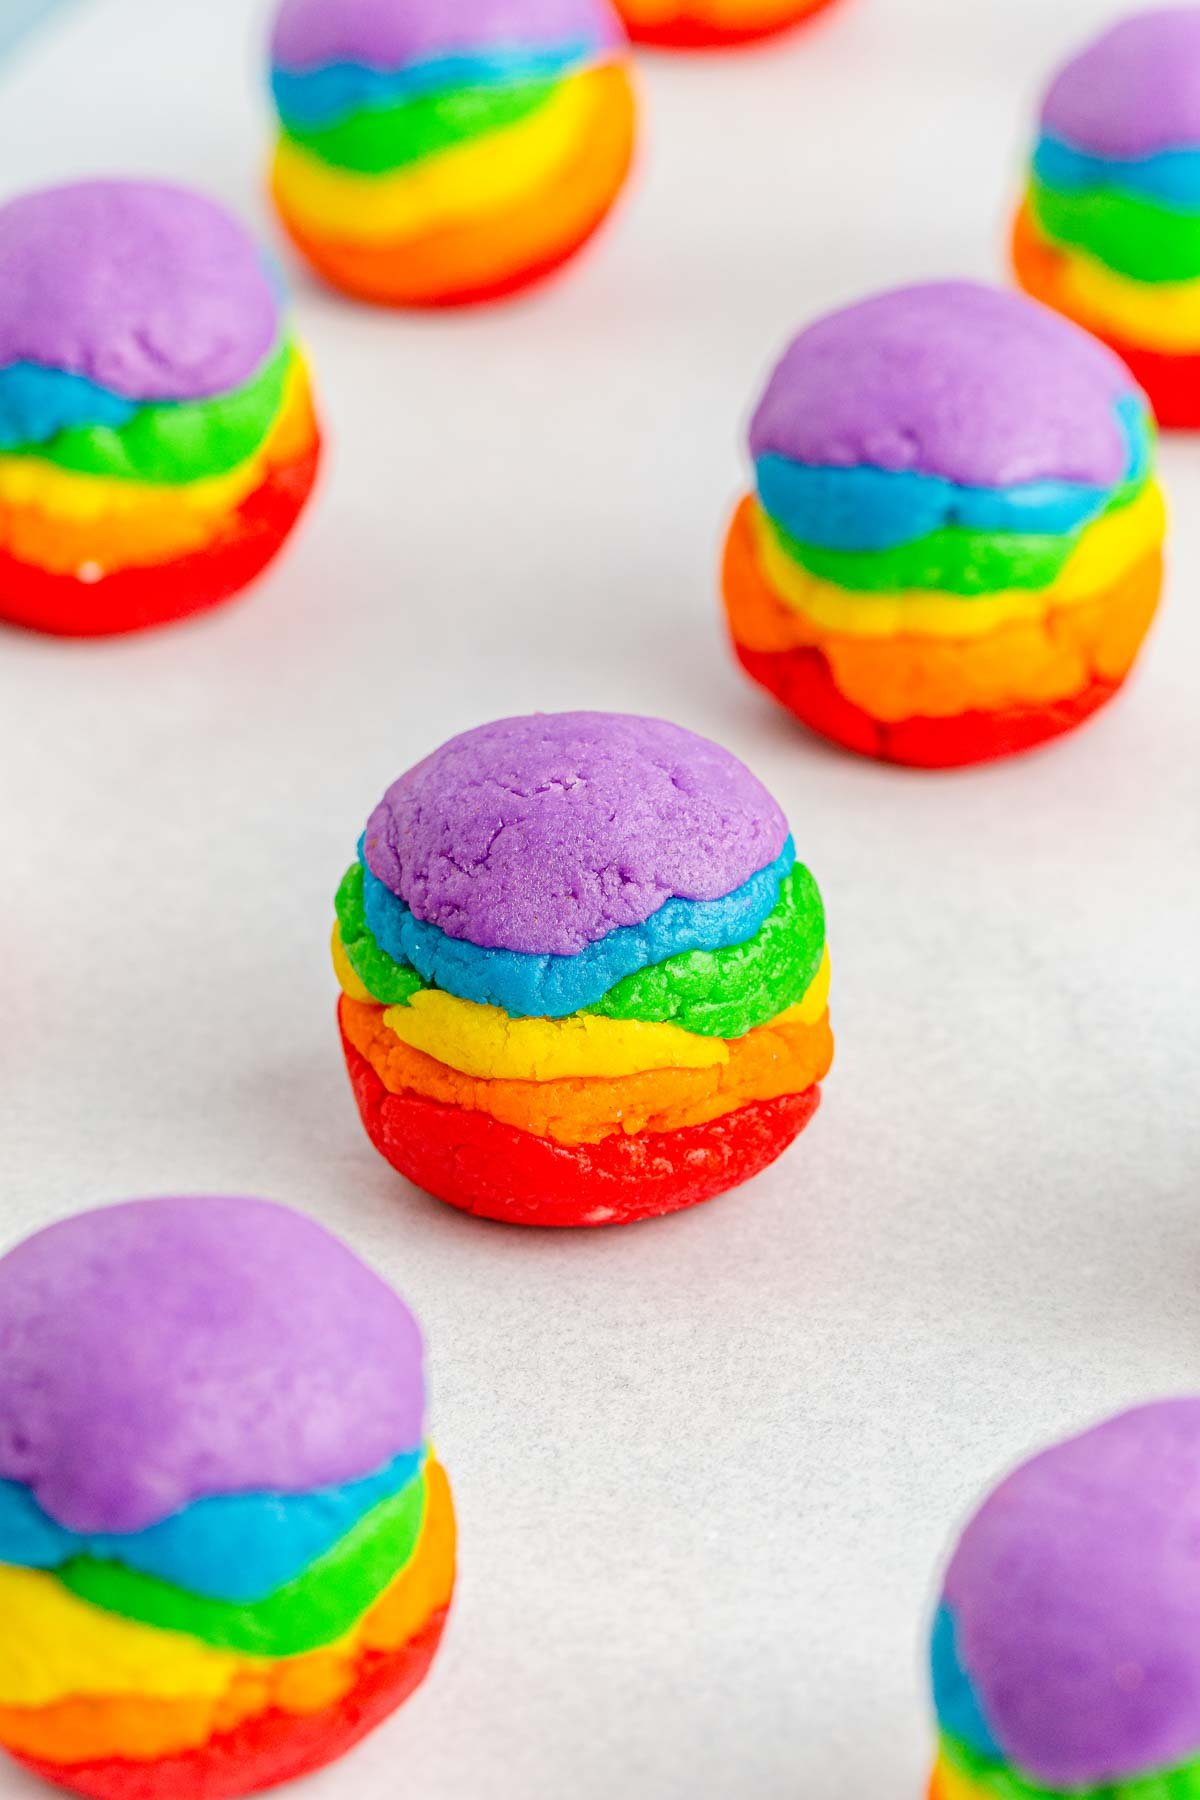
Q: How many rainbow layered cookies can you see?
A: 8